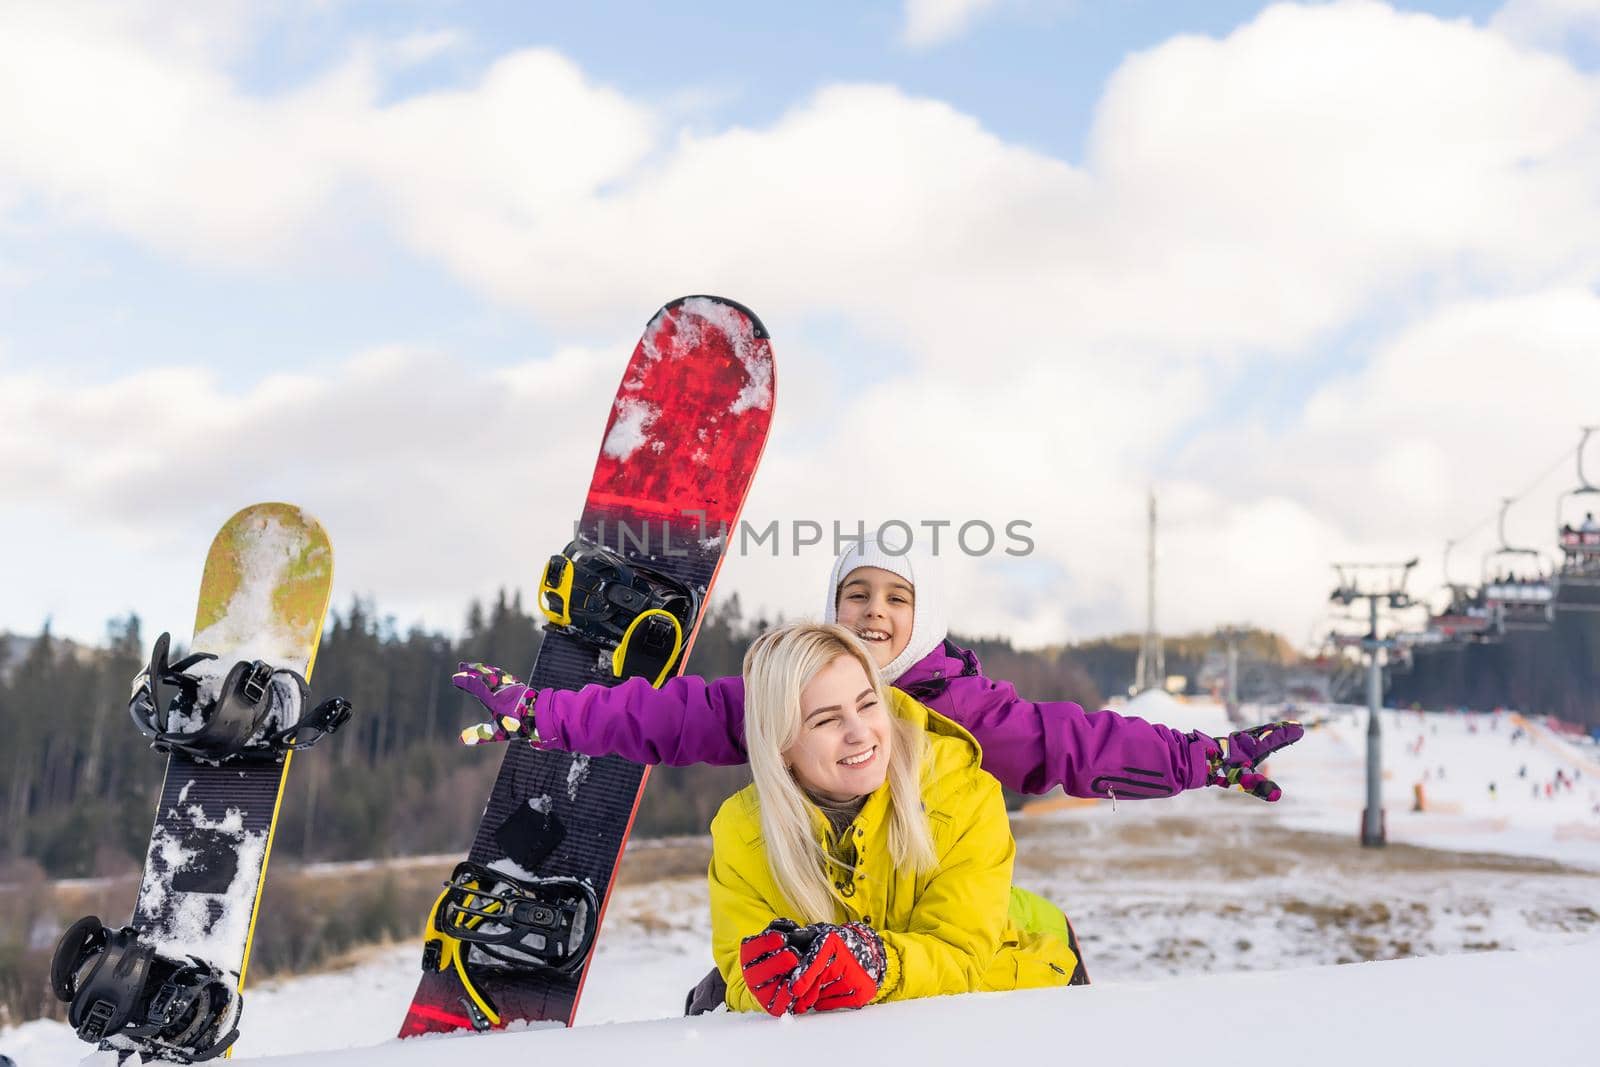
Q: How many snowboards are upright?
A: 2